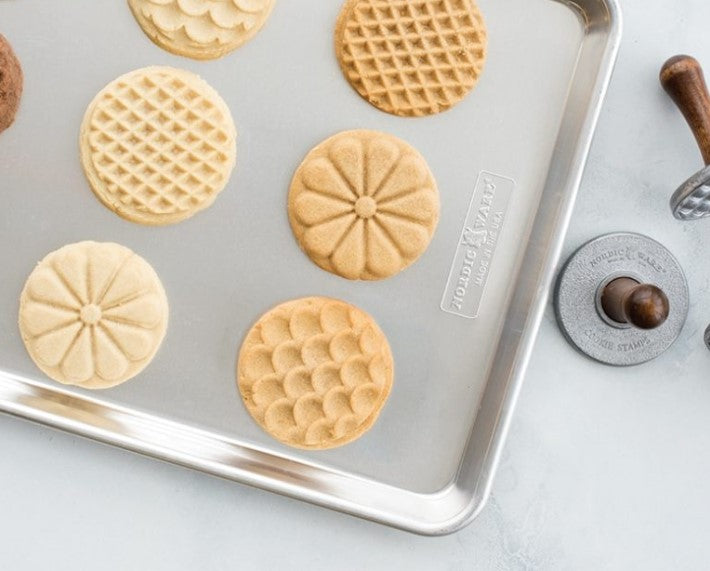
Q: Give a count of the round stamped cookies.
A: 7